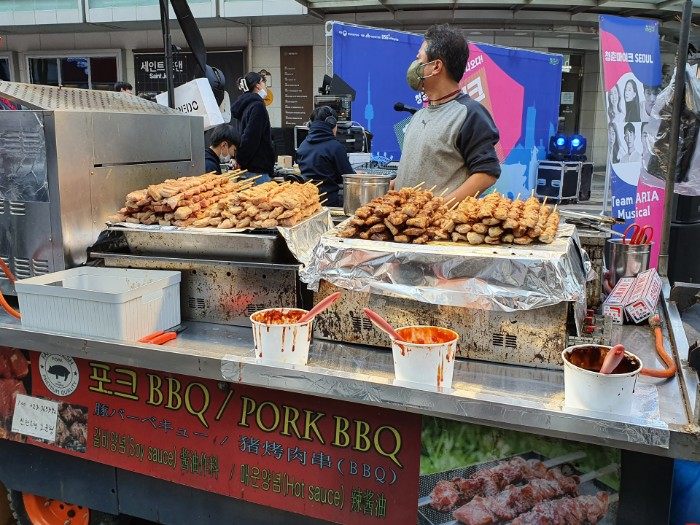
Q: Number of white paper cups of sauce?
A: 3